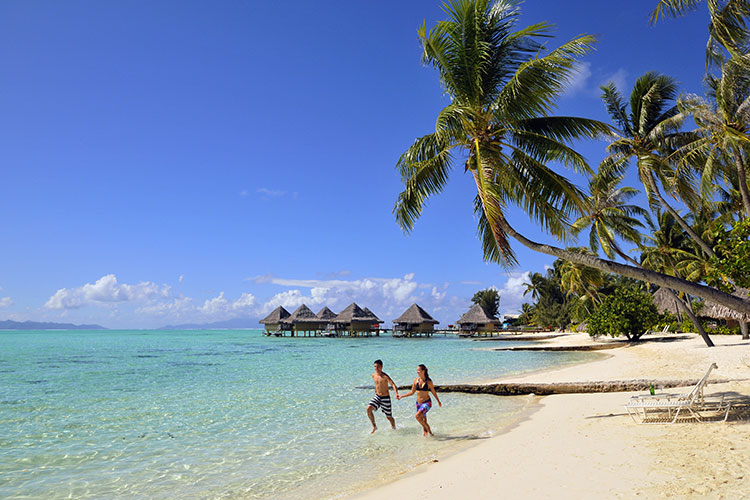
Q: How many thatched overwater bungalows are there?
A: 7